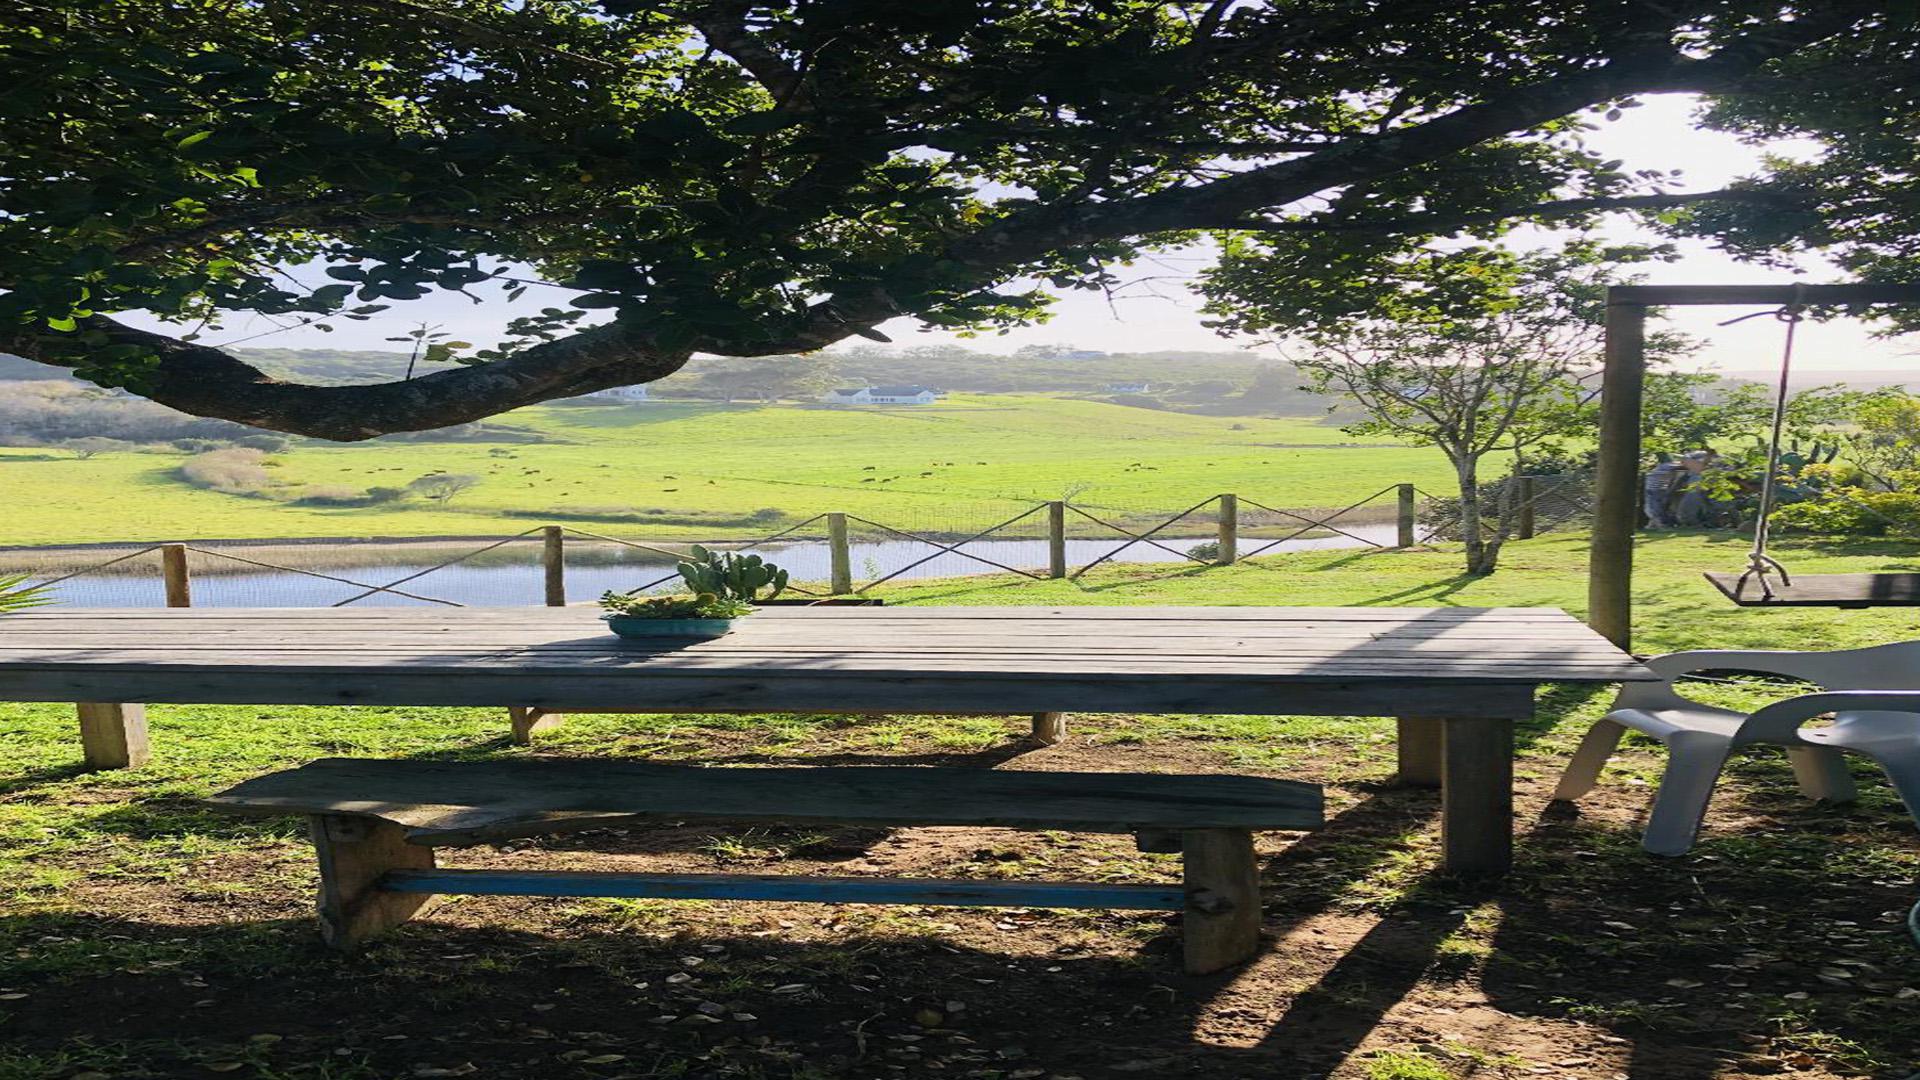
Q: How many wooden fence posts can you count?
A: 7